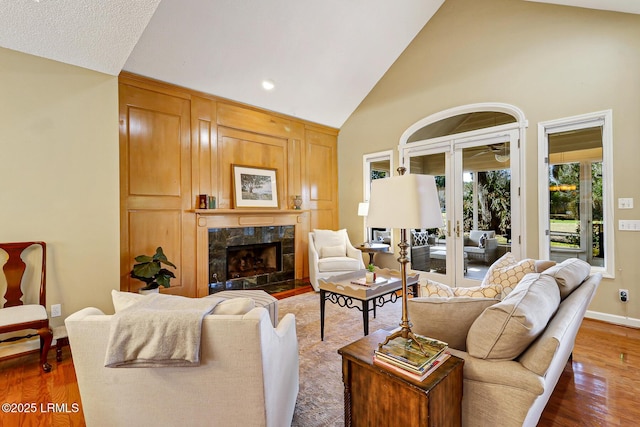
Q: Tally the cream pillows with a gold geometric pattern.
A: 4